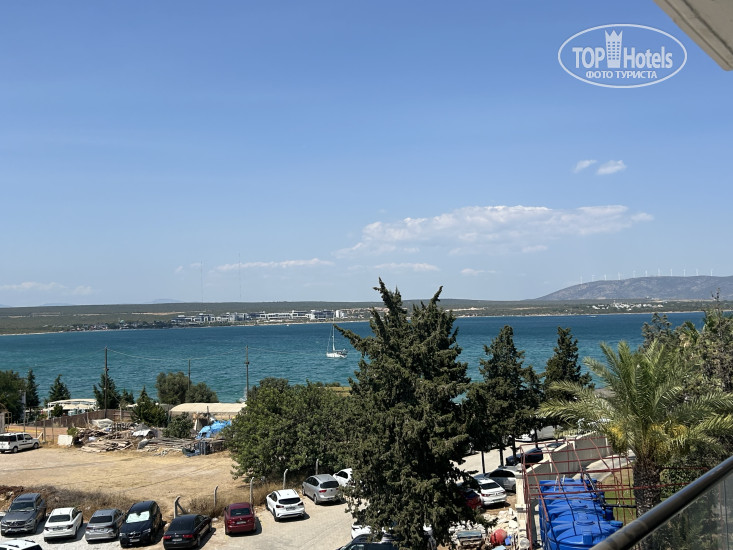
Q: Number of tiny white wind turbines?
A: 11